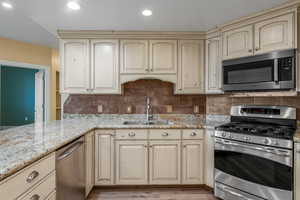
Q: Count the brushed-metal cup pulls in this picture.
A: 5